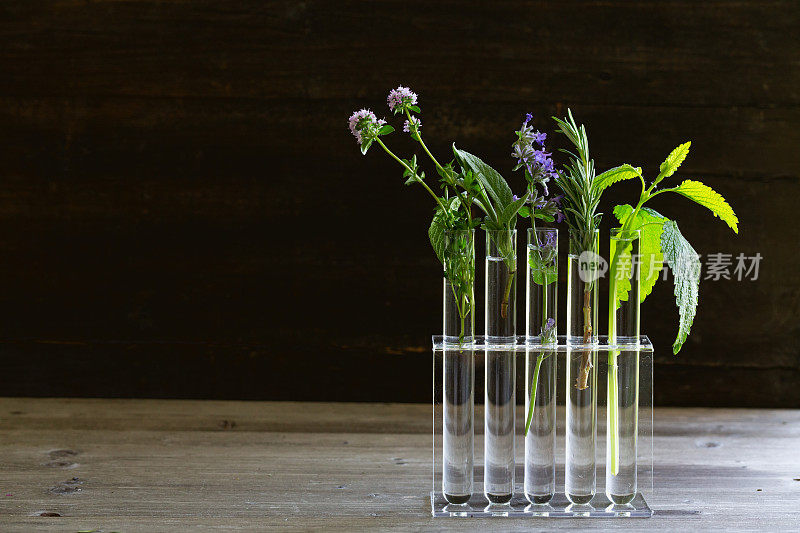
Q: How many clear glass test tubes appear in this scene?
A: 5